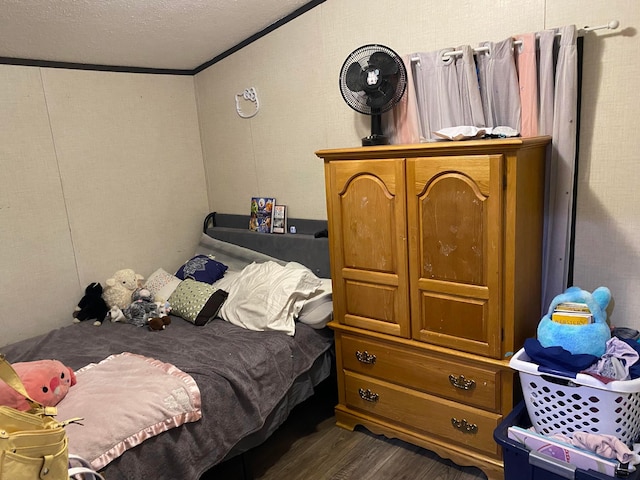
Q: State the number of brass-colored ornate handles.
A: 4